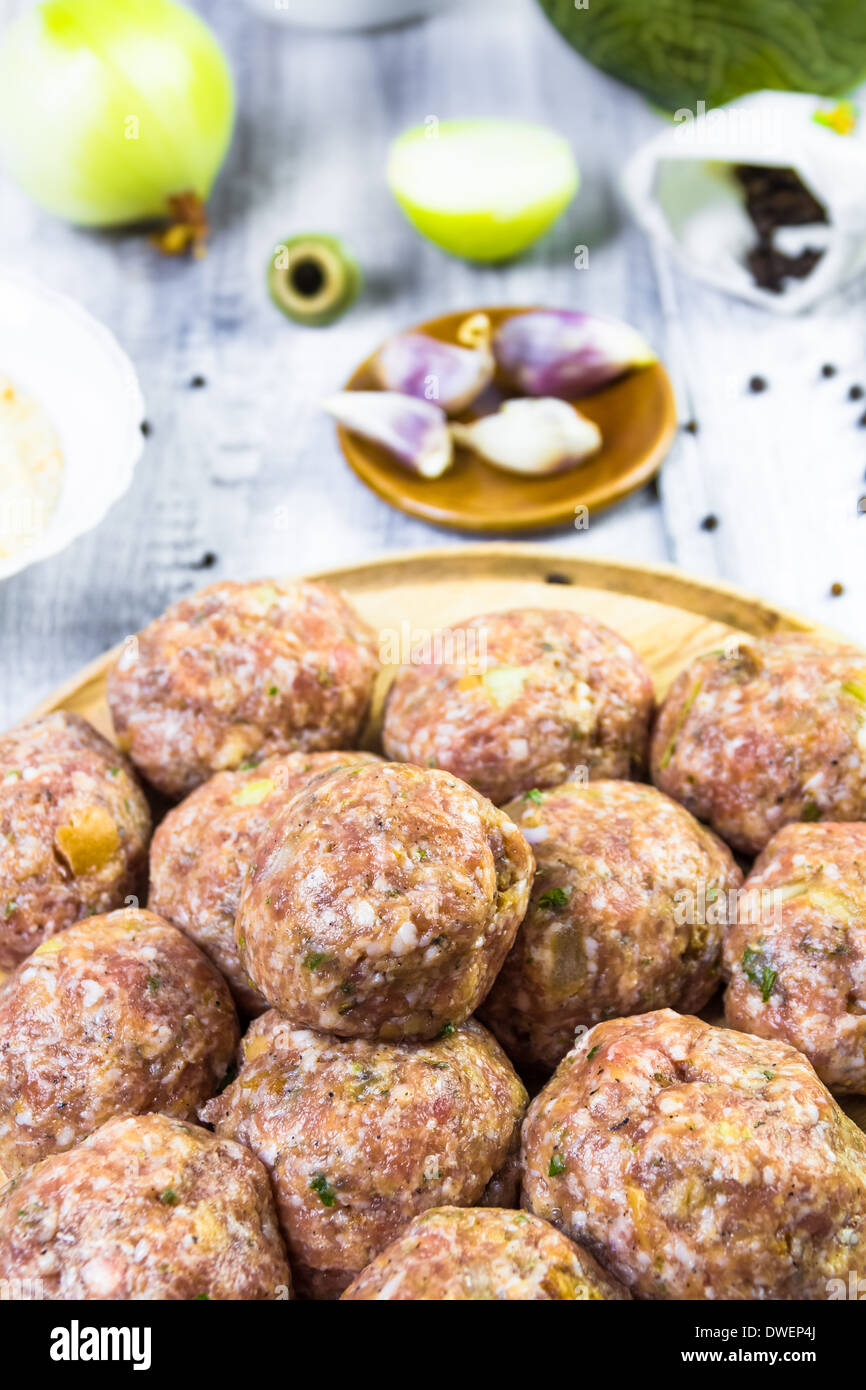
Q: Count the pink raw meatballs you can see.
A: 13